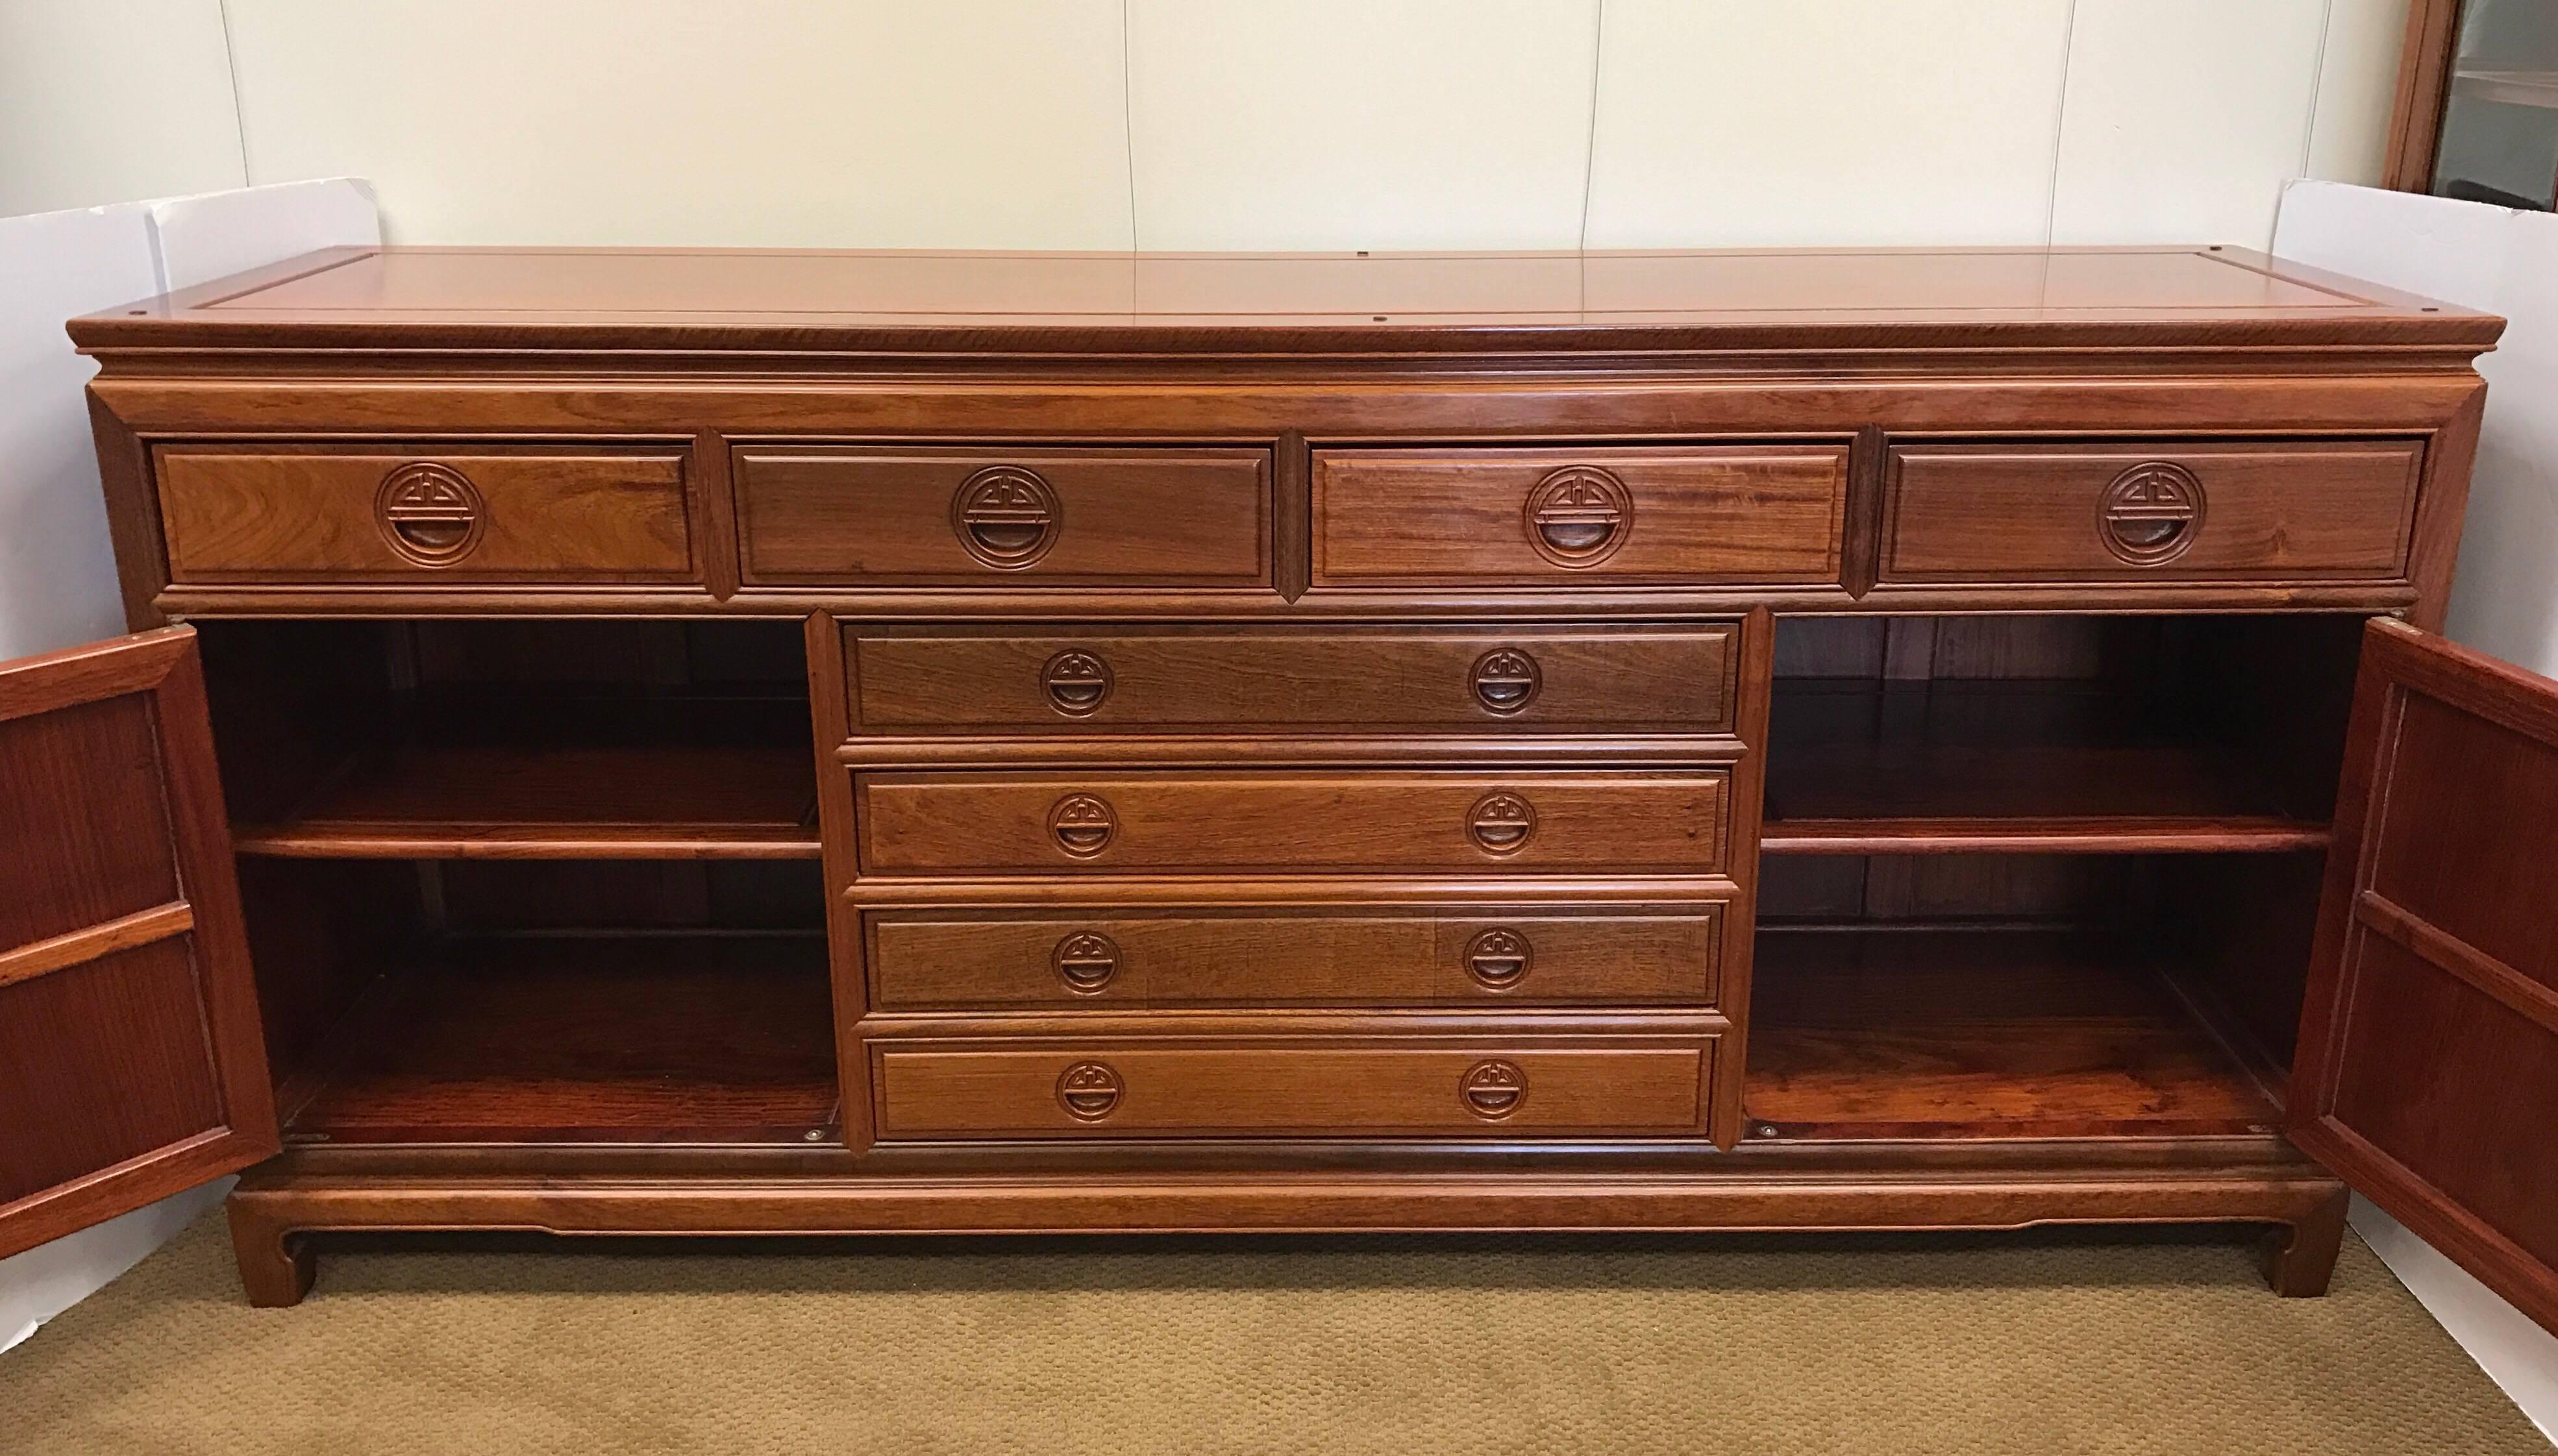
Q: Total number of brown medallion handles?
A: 12